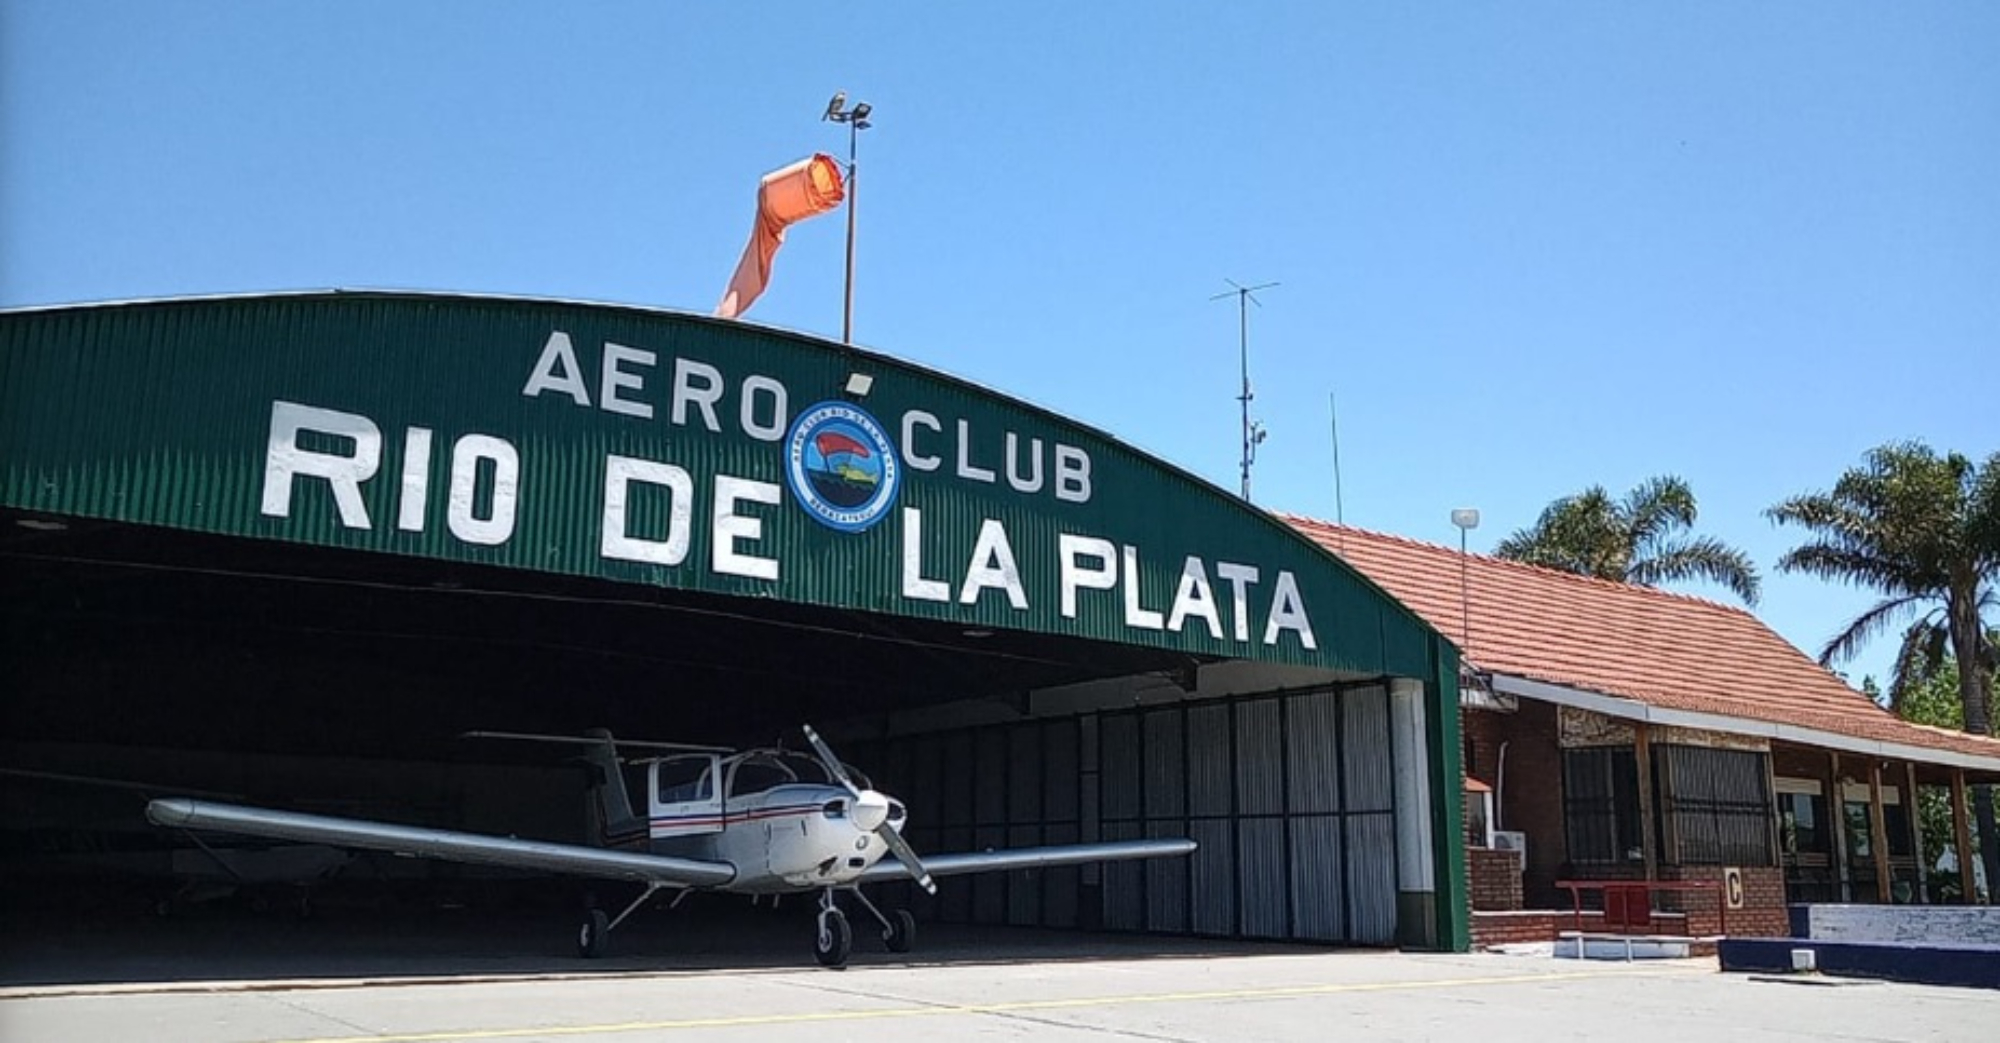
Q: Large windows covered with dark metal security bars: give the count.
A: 2